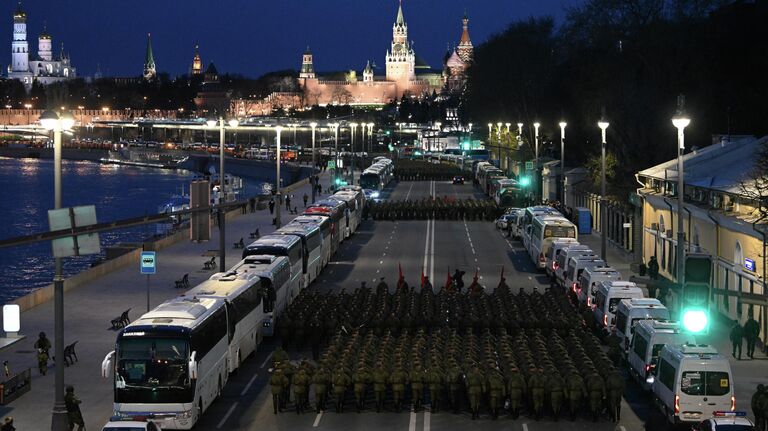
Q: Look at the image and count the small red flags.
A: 5